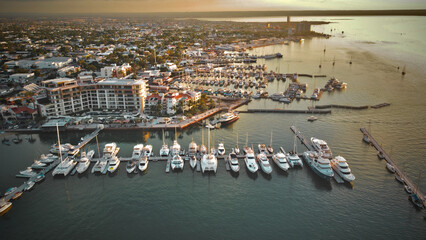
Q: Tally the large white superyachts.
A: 3